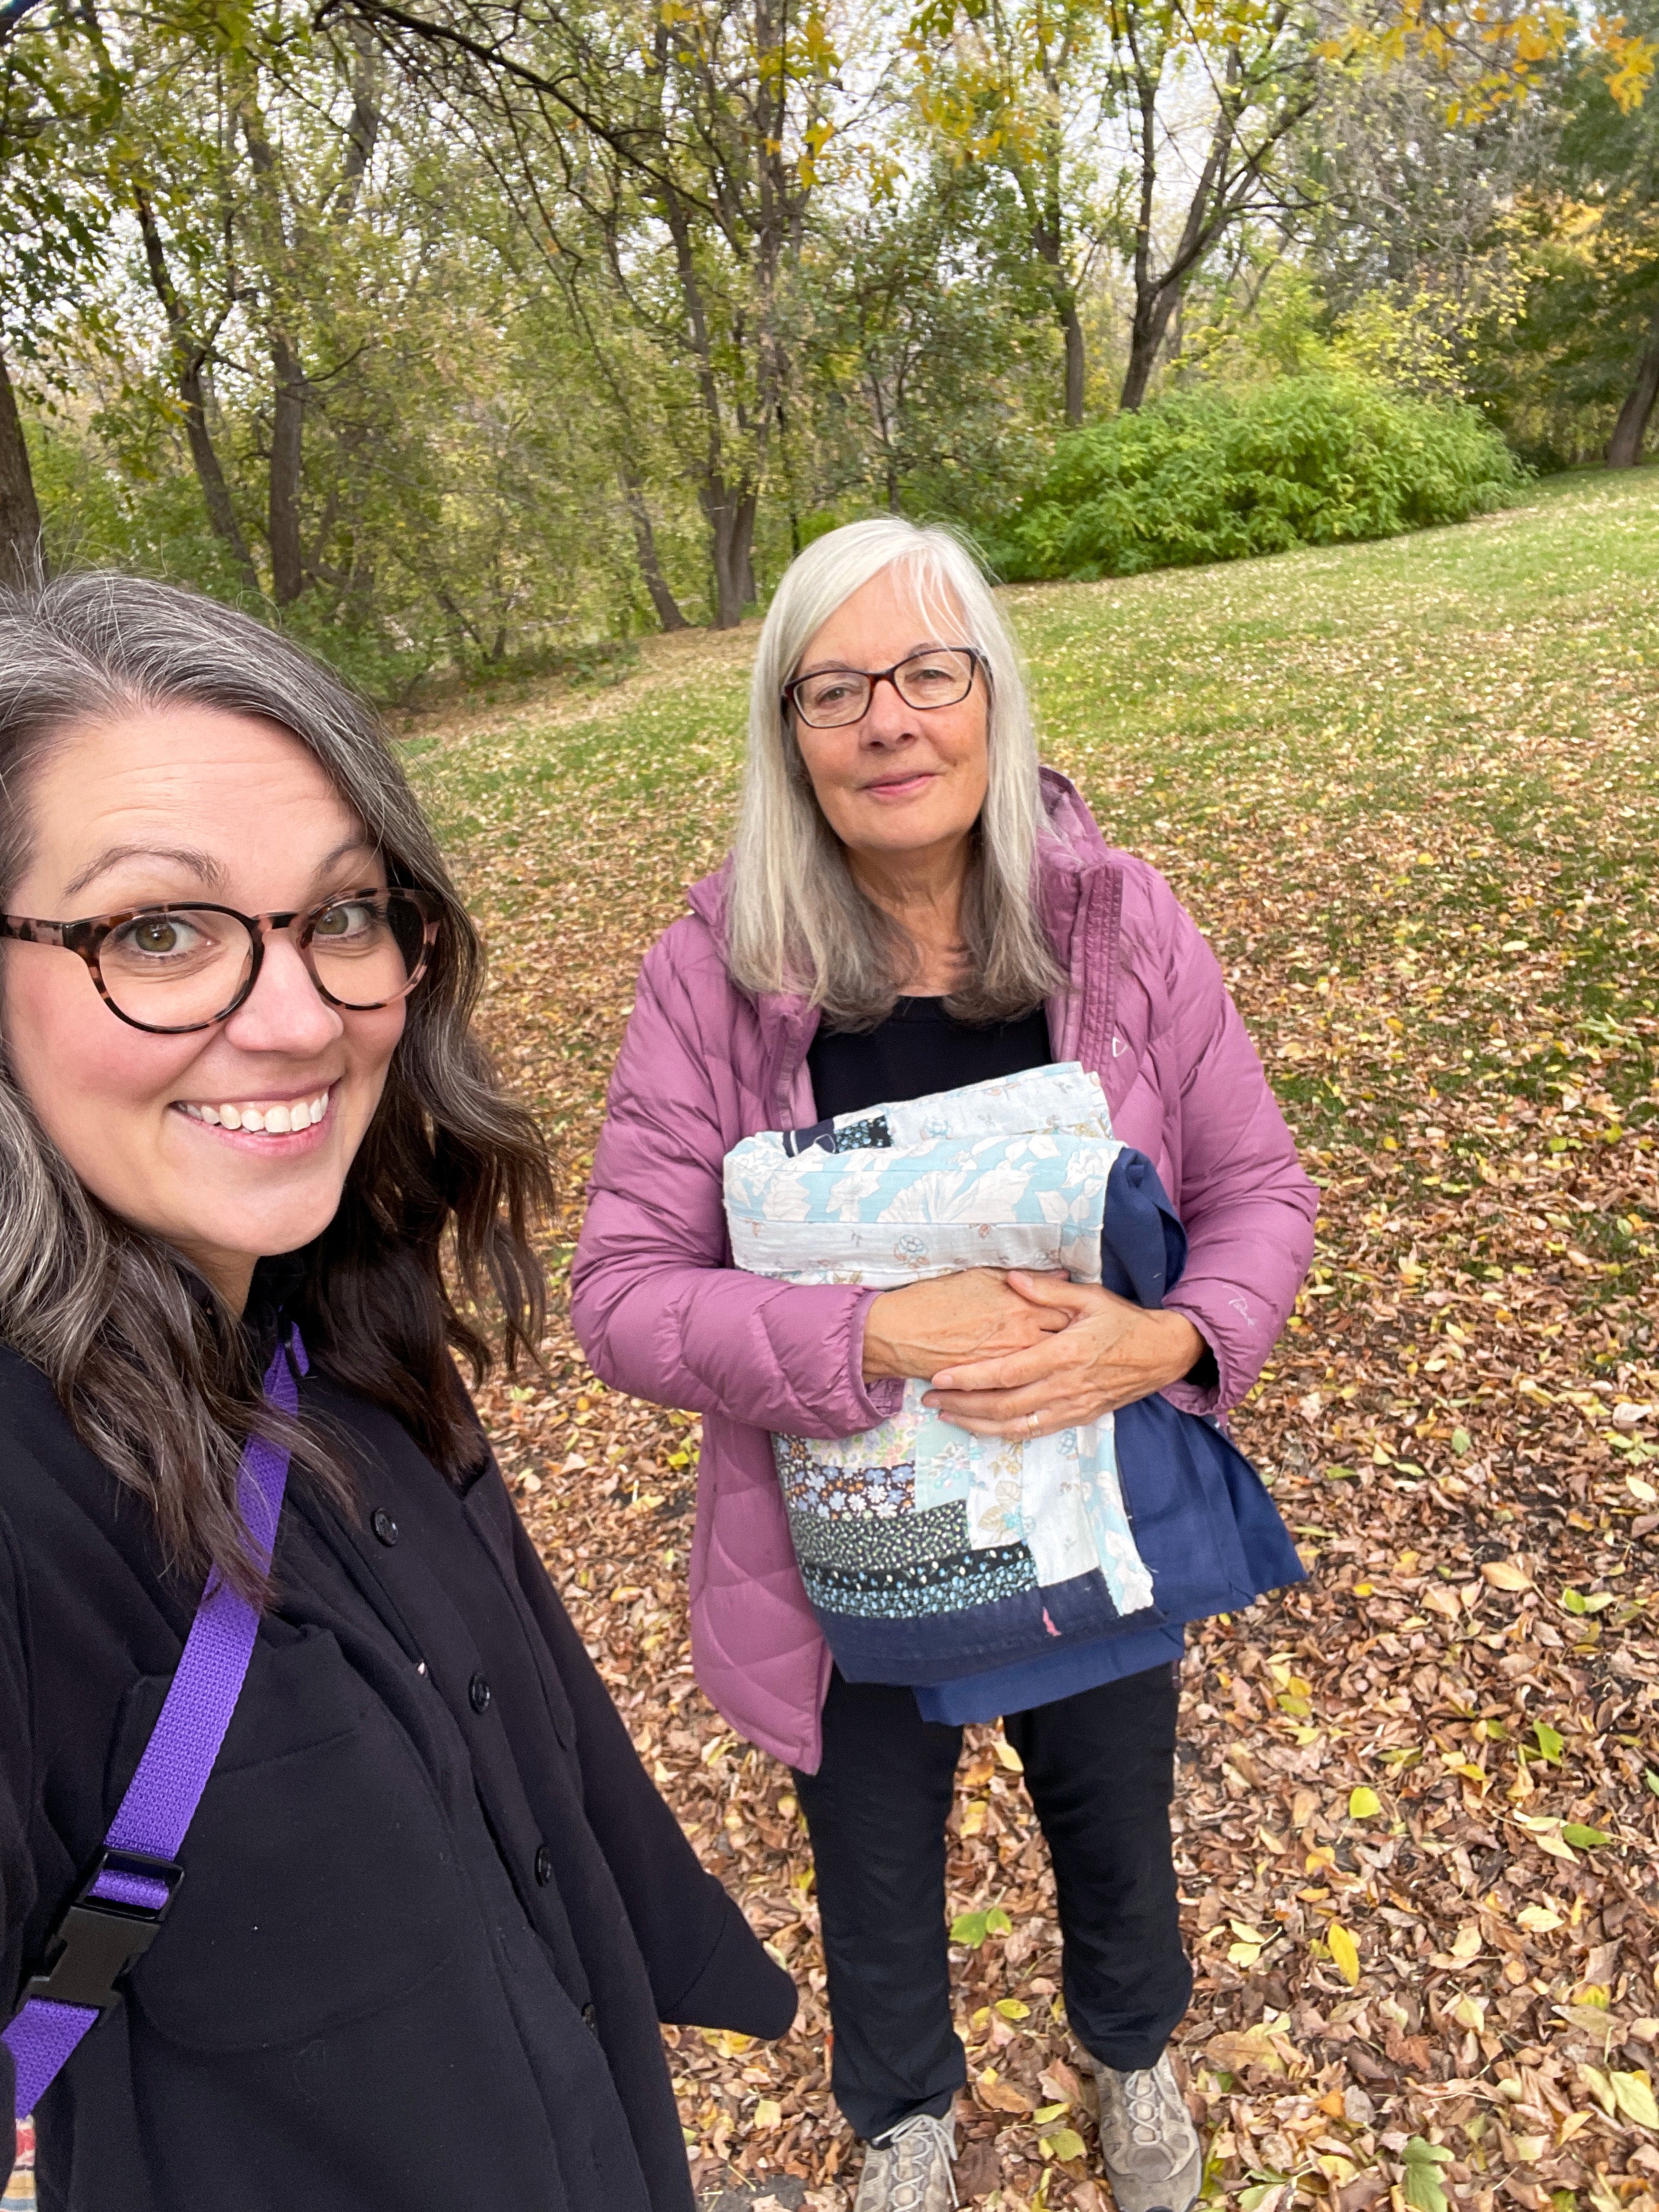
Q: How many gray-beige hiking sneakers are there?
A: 2